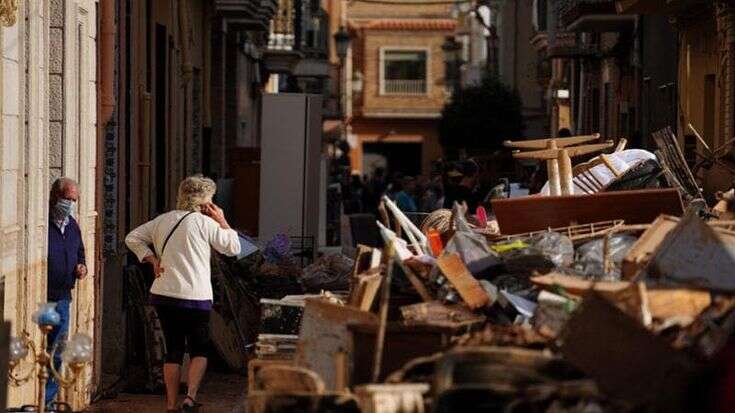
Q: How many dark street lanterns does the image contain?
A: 2